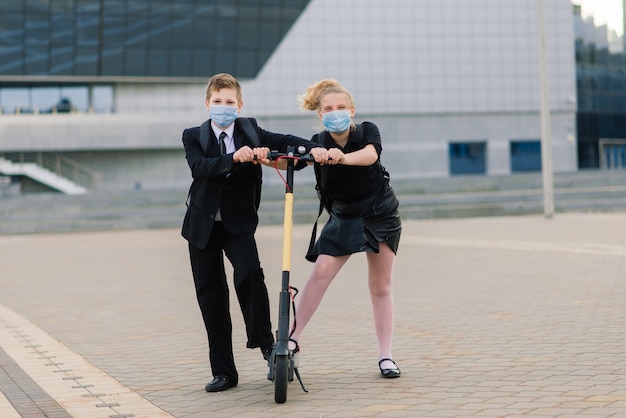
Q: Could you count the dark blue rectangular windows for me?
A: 2